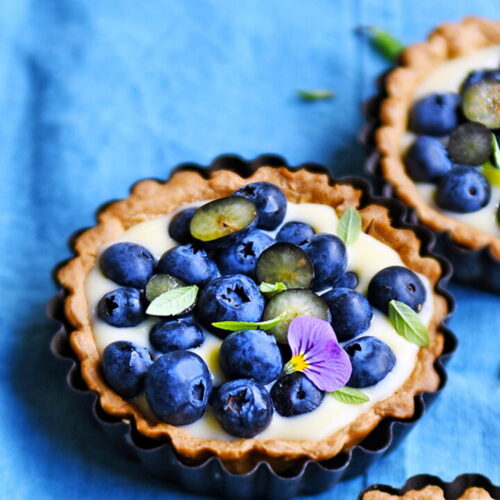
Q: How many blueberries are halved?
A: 6